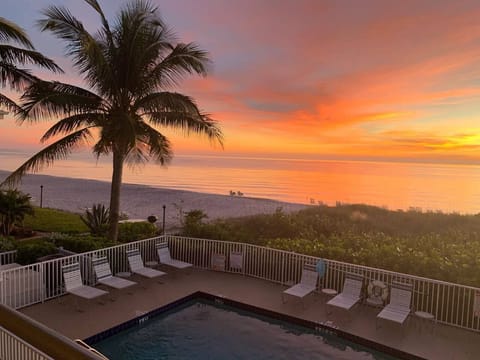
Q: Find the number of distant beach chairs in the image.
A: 2